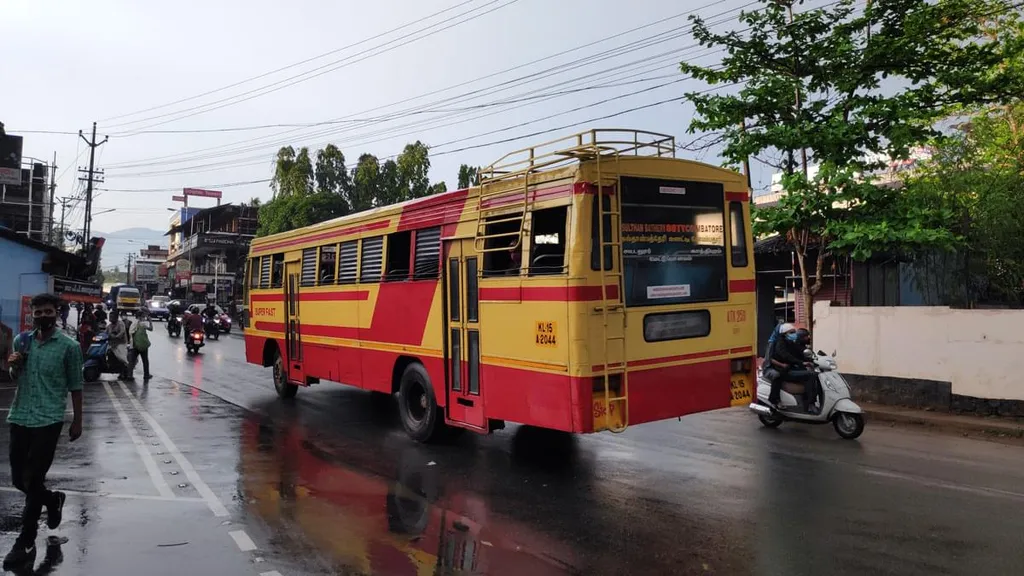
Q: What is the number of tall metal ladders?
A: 1